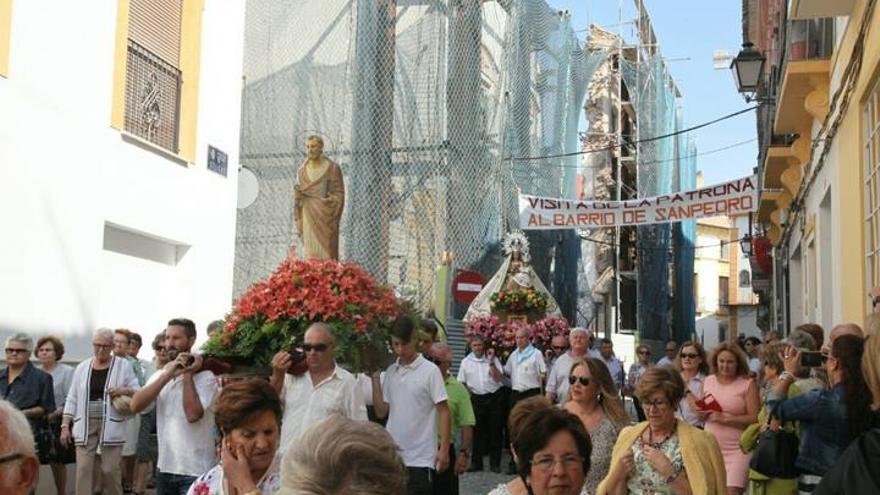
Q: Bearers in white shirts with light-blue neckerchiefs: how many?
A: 2